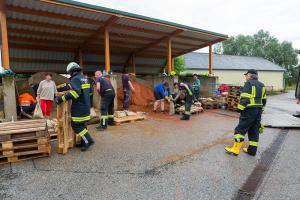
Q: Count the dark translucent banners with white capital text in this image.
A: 0